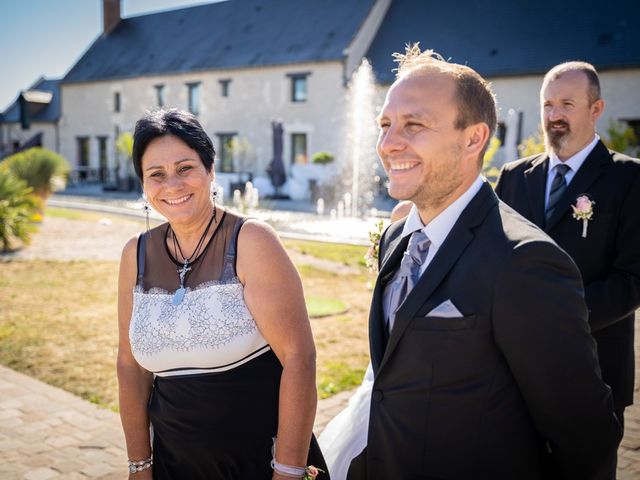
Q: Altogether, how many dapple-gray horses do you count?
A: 0